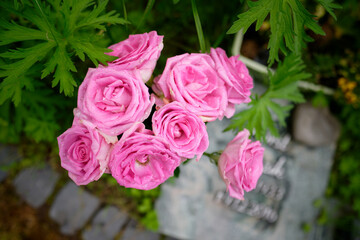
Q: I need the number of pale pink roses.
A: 8